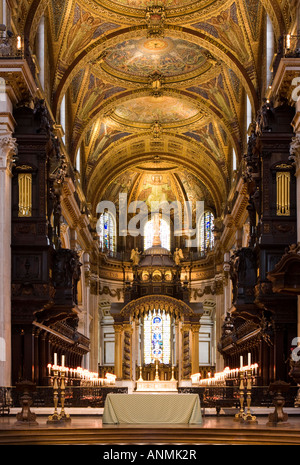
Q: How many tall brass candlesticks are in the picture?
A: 4